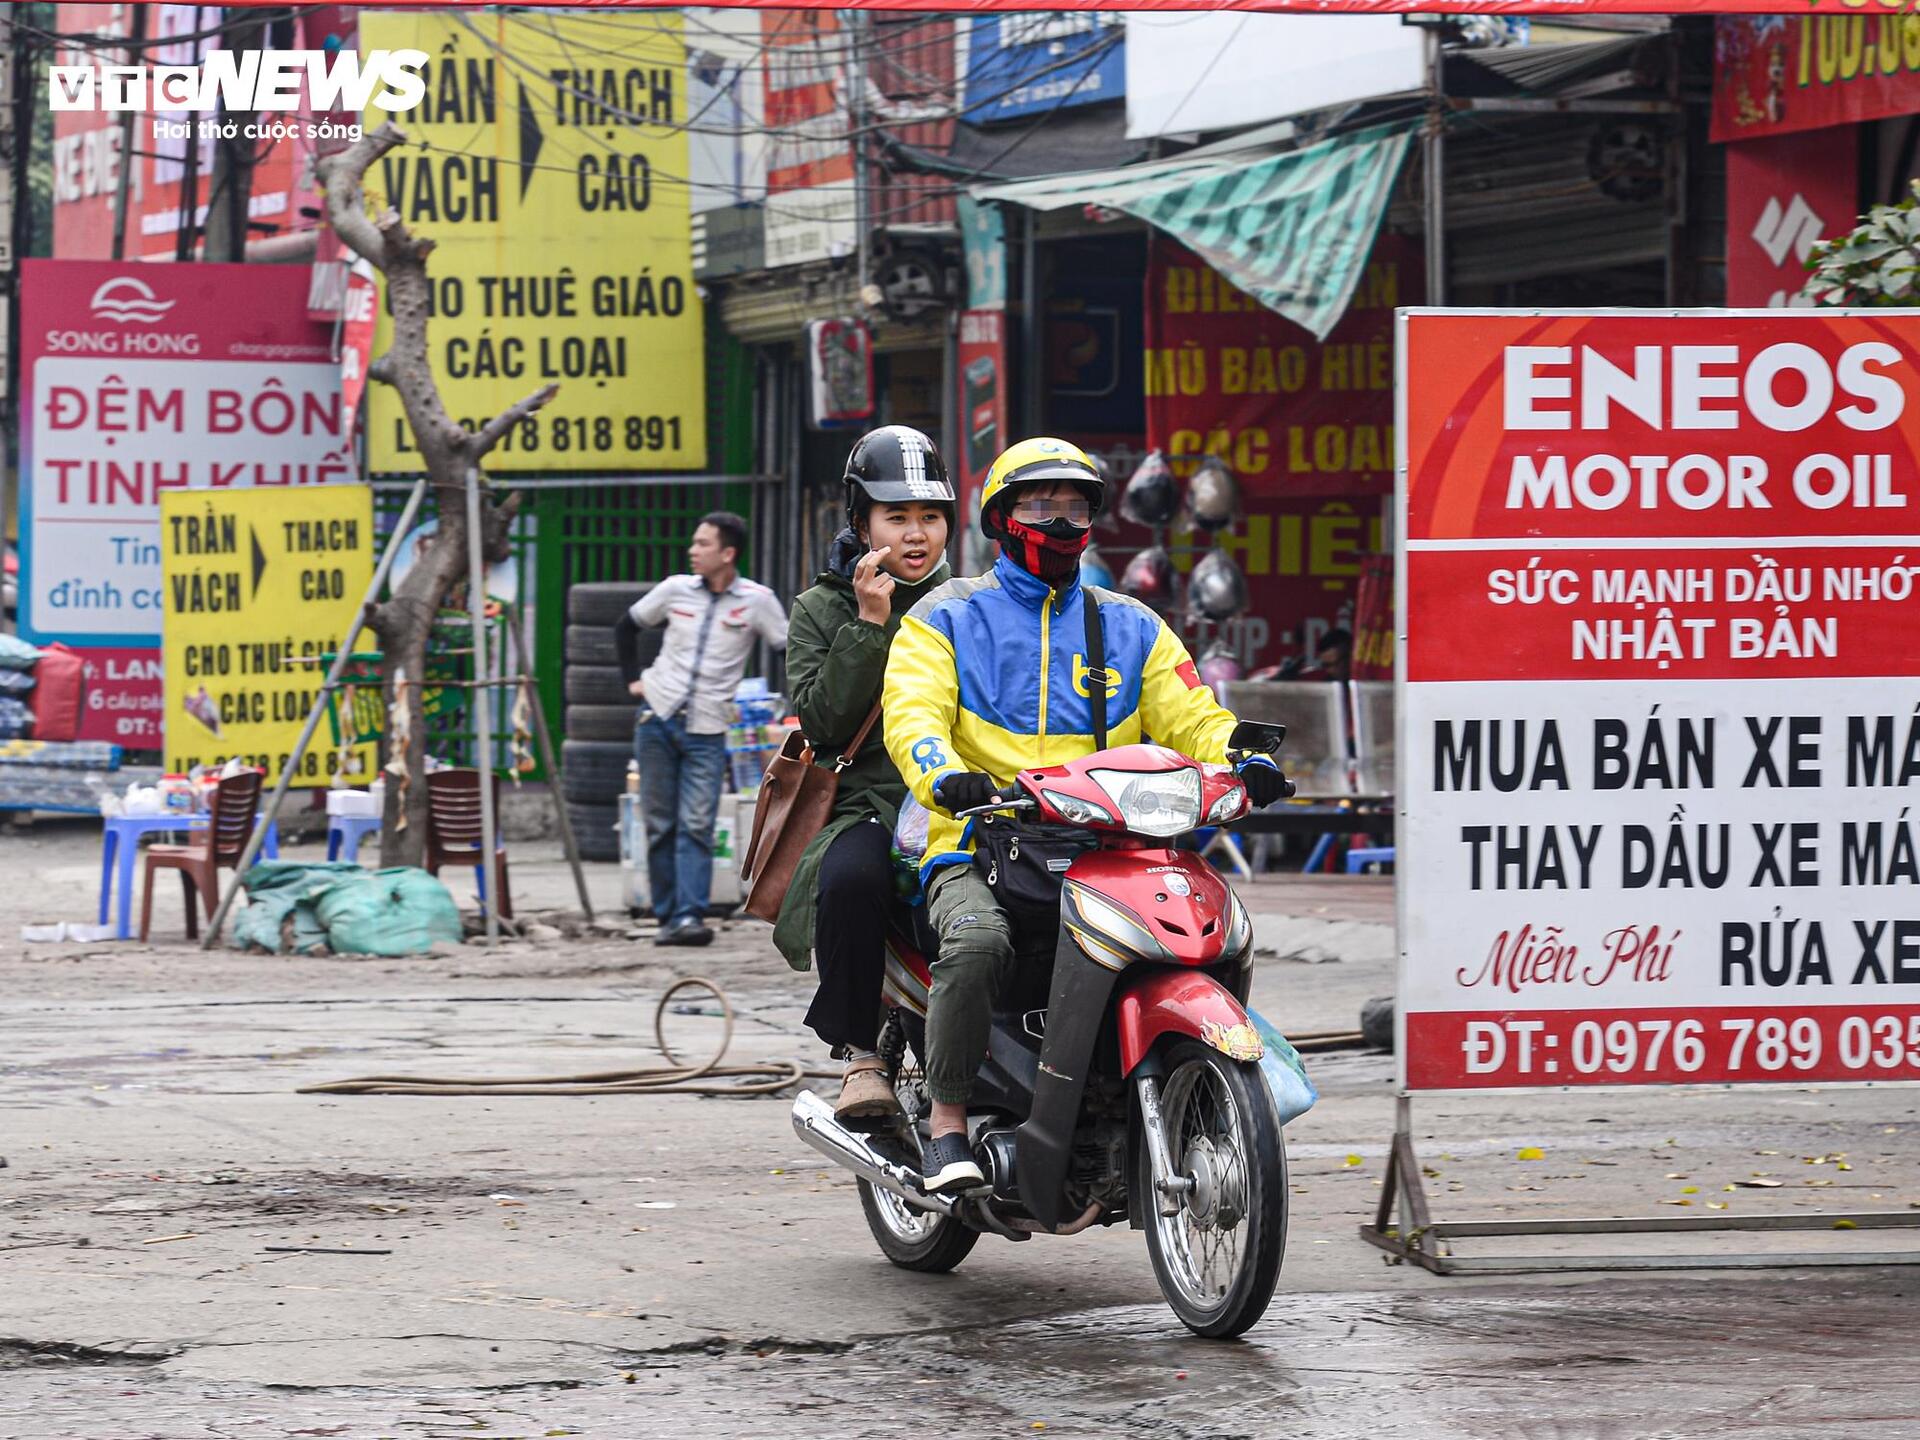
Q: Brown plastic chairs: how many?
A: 2